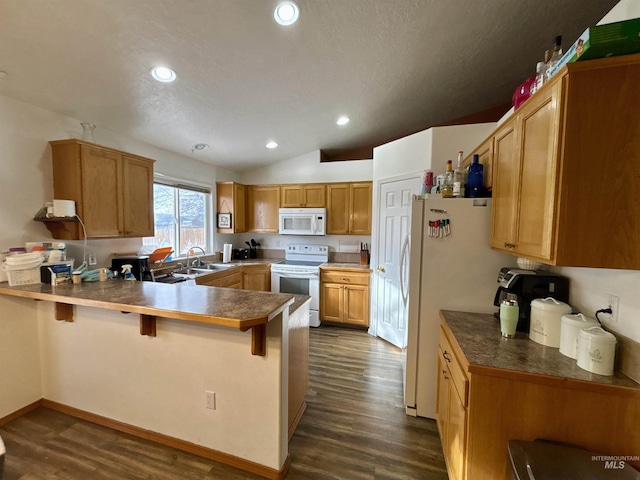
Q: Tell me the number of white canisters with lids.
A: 3